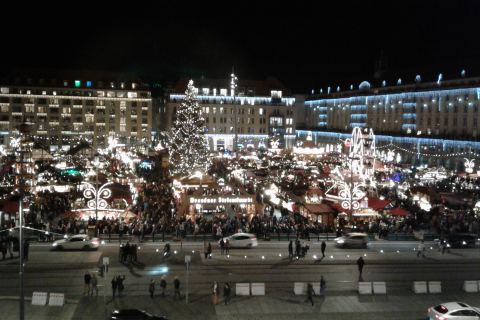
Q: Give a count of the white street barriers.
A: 12